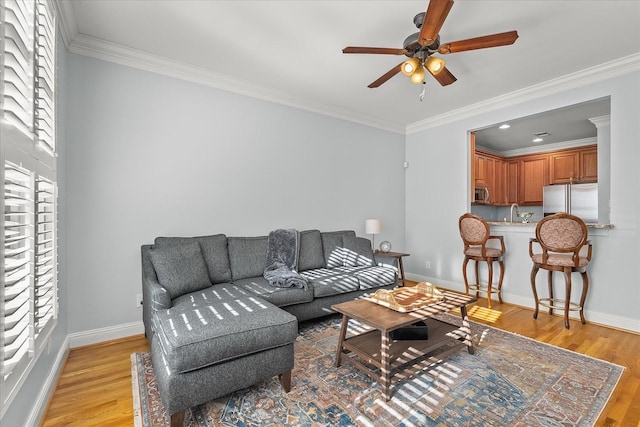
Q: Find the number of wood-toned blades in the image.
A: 5